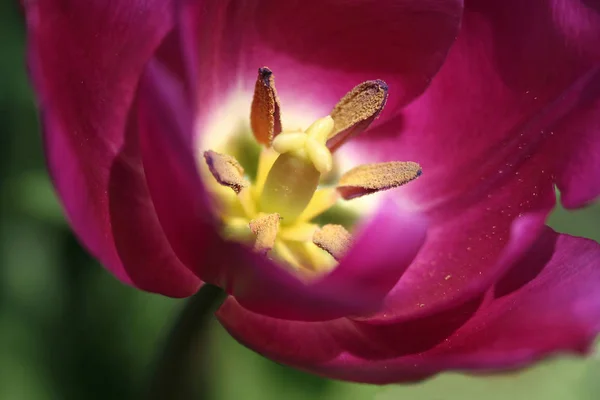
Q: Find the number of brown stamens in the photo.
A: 6